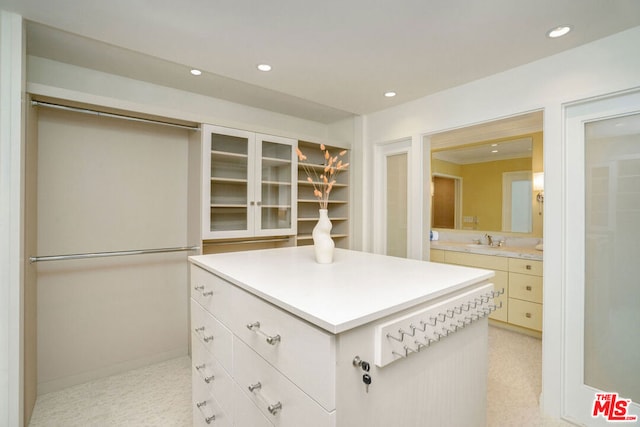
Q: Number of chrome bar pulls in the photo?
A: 6